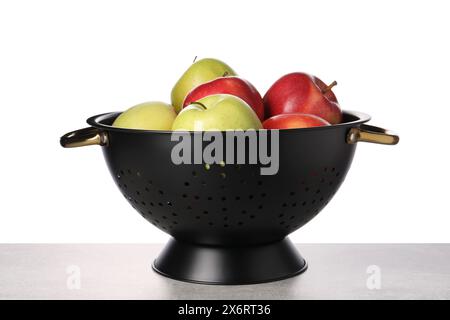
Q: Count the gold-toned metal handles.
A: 2